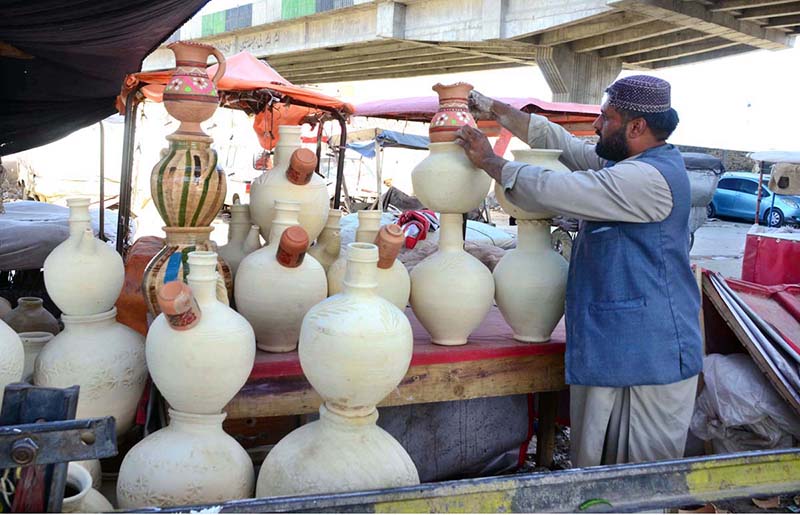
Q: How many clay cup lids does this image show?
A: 4